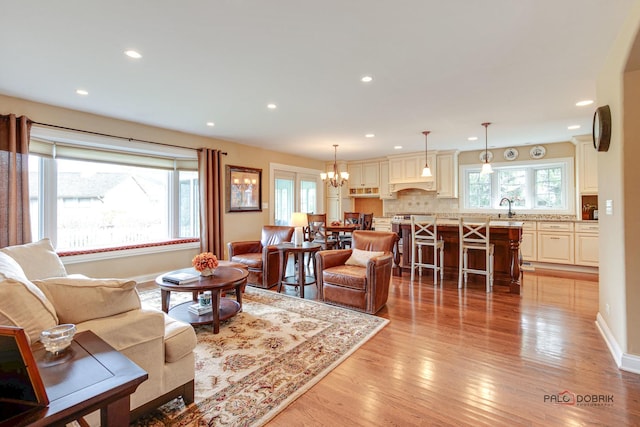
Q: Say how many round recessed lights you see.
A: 10